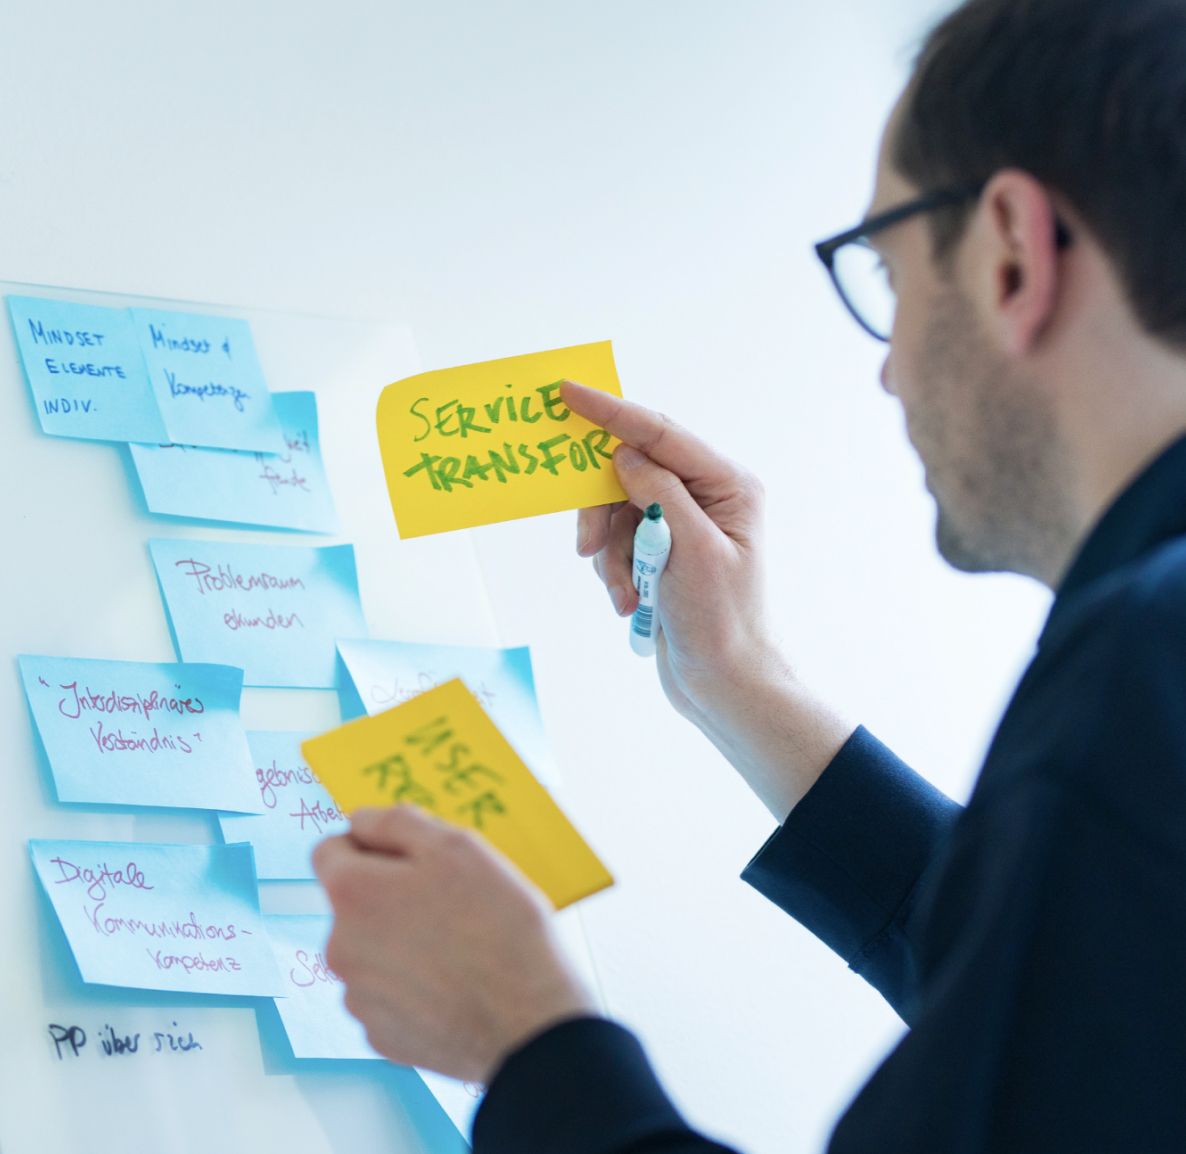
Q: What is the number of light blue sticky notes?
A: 10